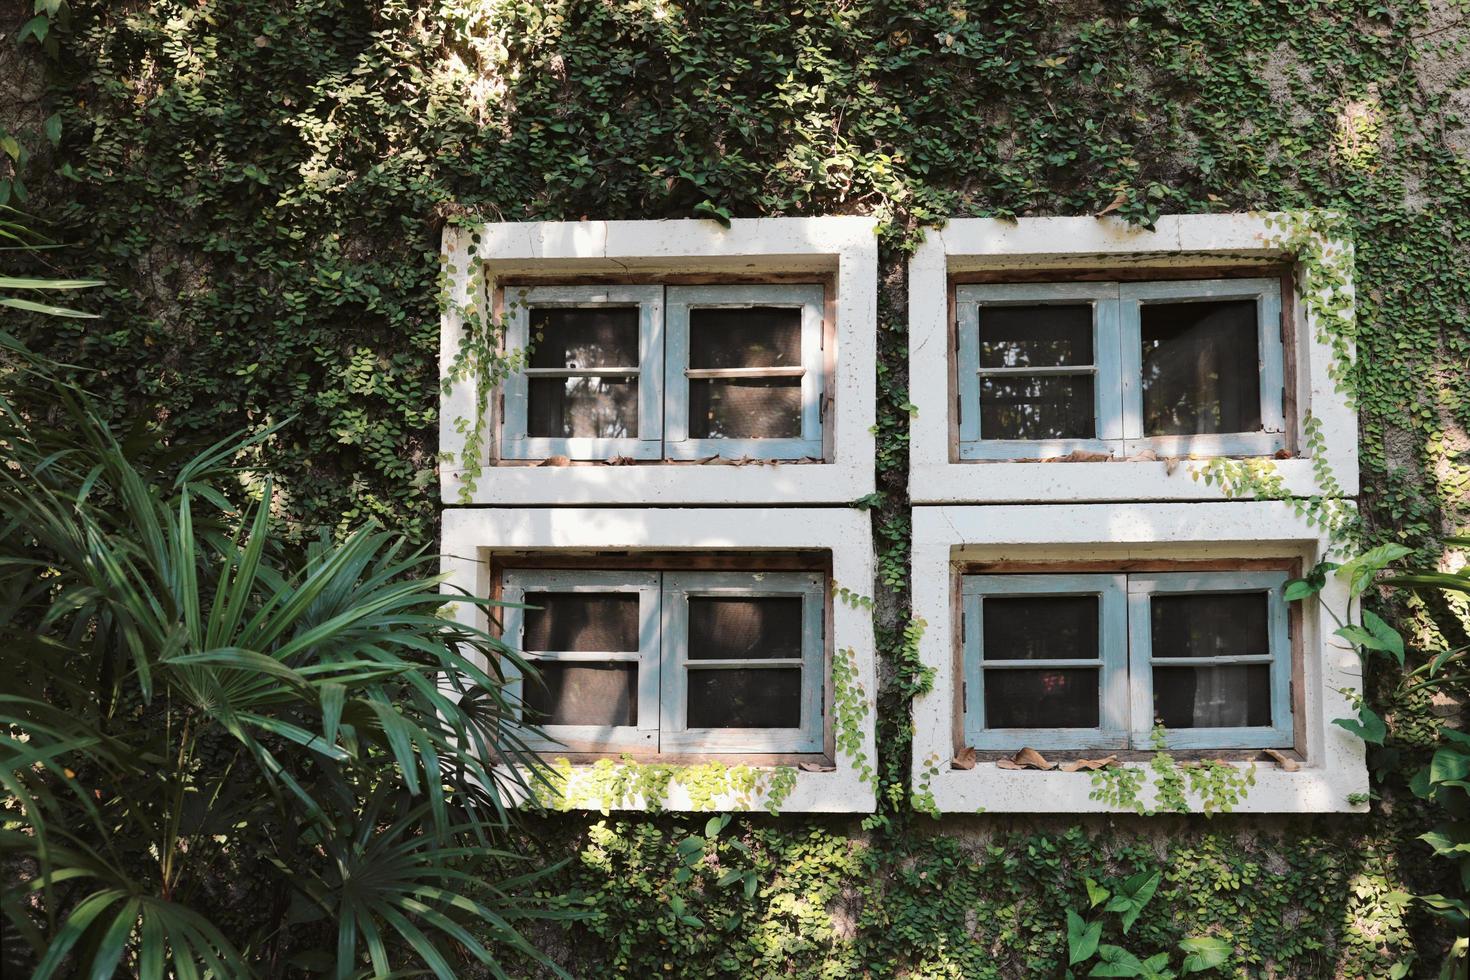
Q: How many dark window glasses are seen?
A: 15